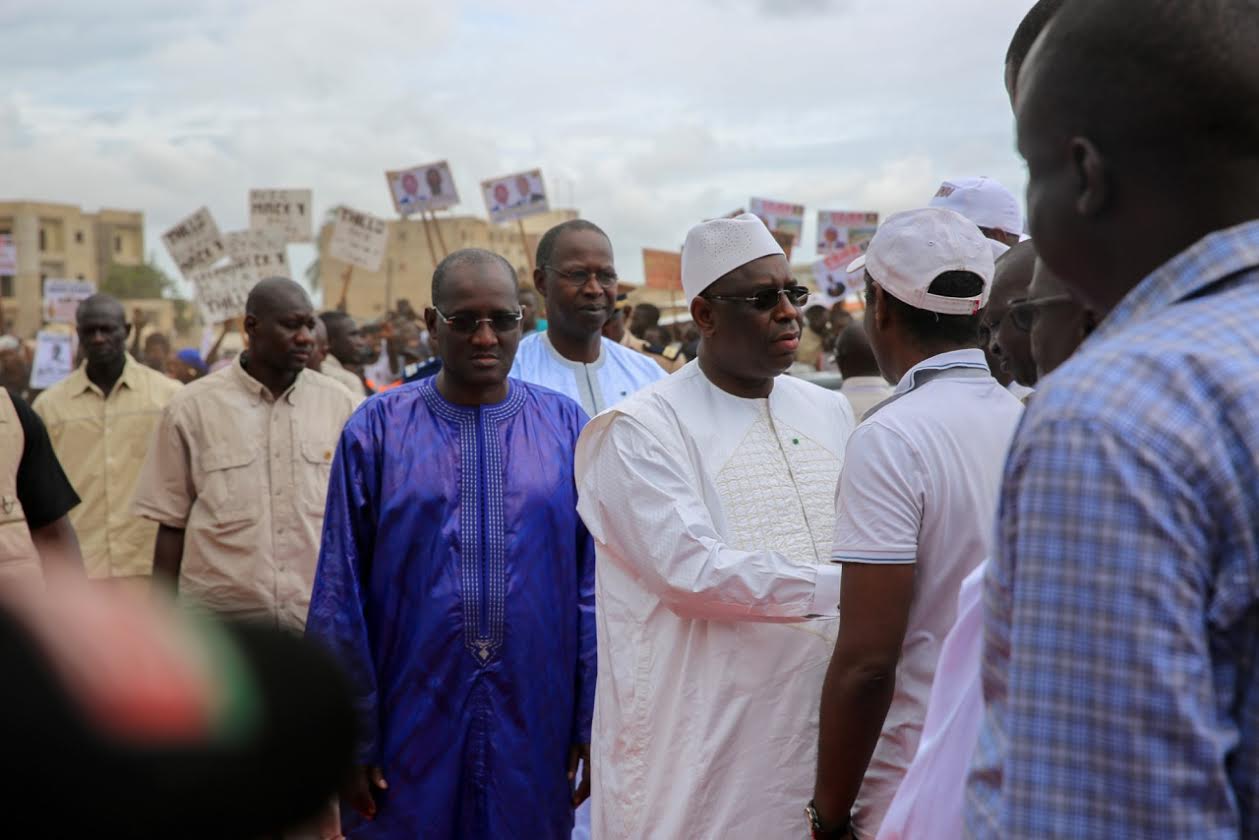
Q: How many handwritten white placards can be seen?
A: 5